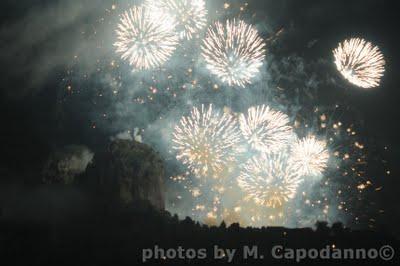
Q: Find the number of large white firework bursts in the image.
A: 8